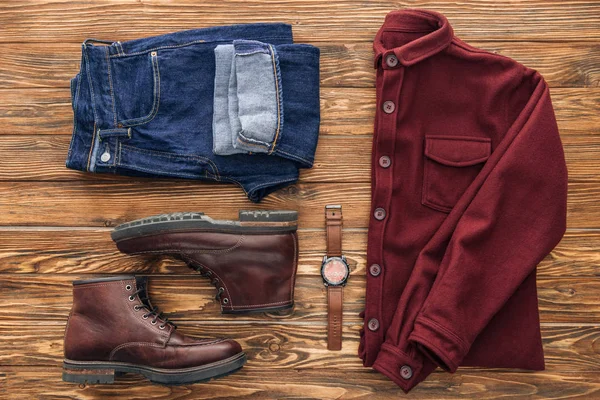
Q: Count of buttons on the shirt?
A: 7